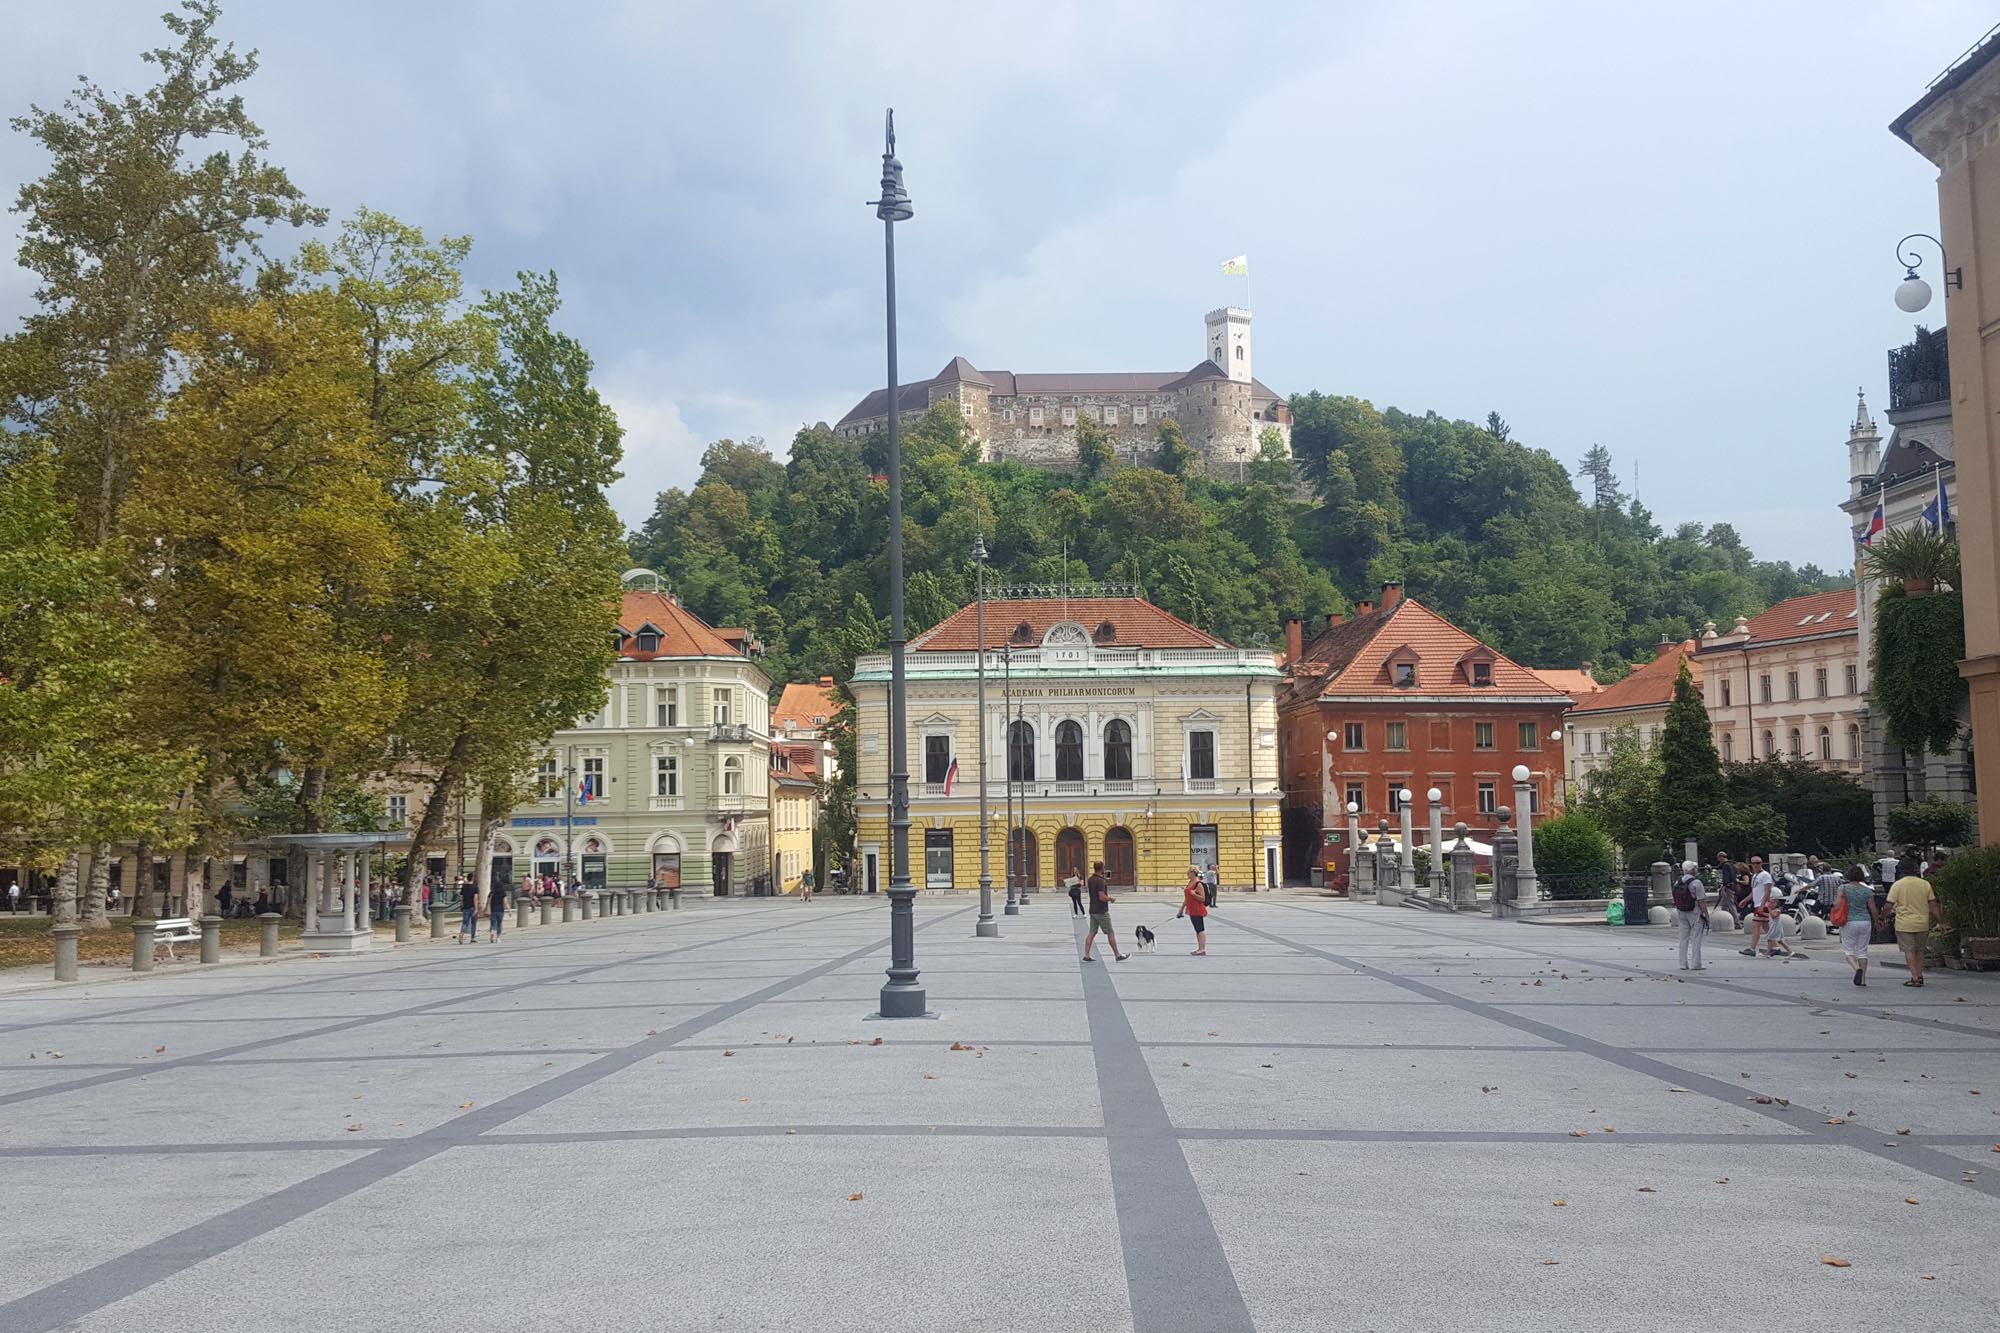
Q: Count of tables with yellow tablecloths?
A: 0